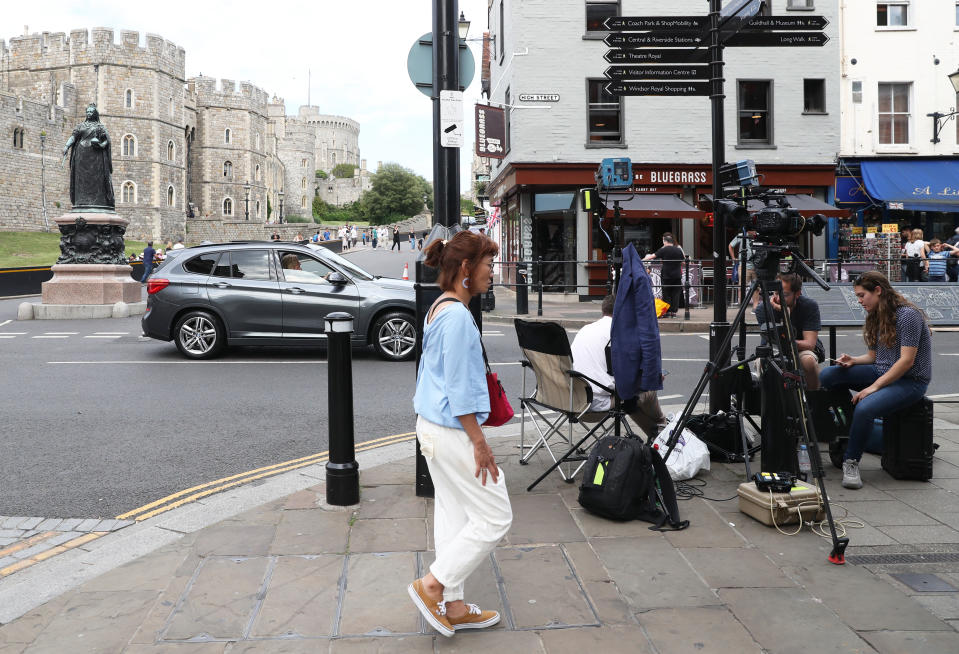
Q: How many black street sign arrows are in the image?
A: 7